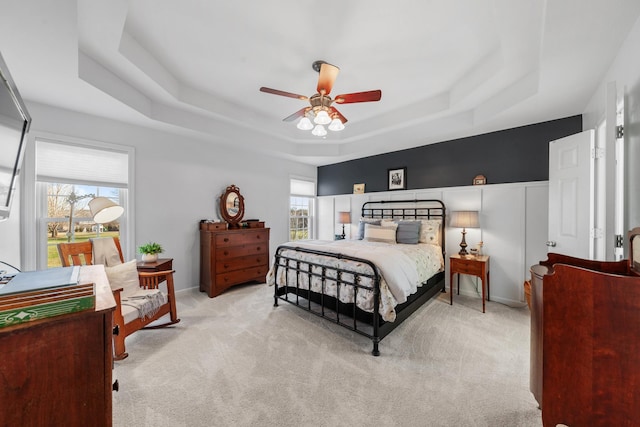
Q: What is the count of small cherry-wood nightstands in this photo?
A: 1